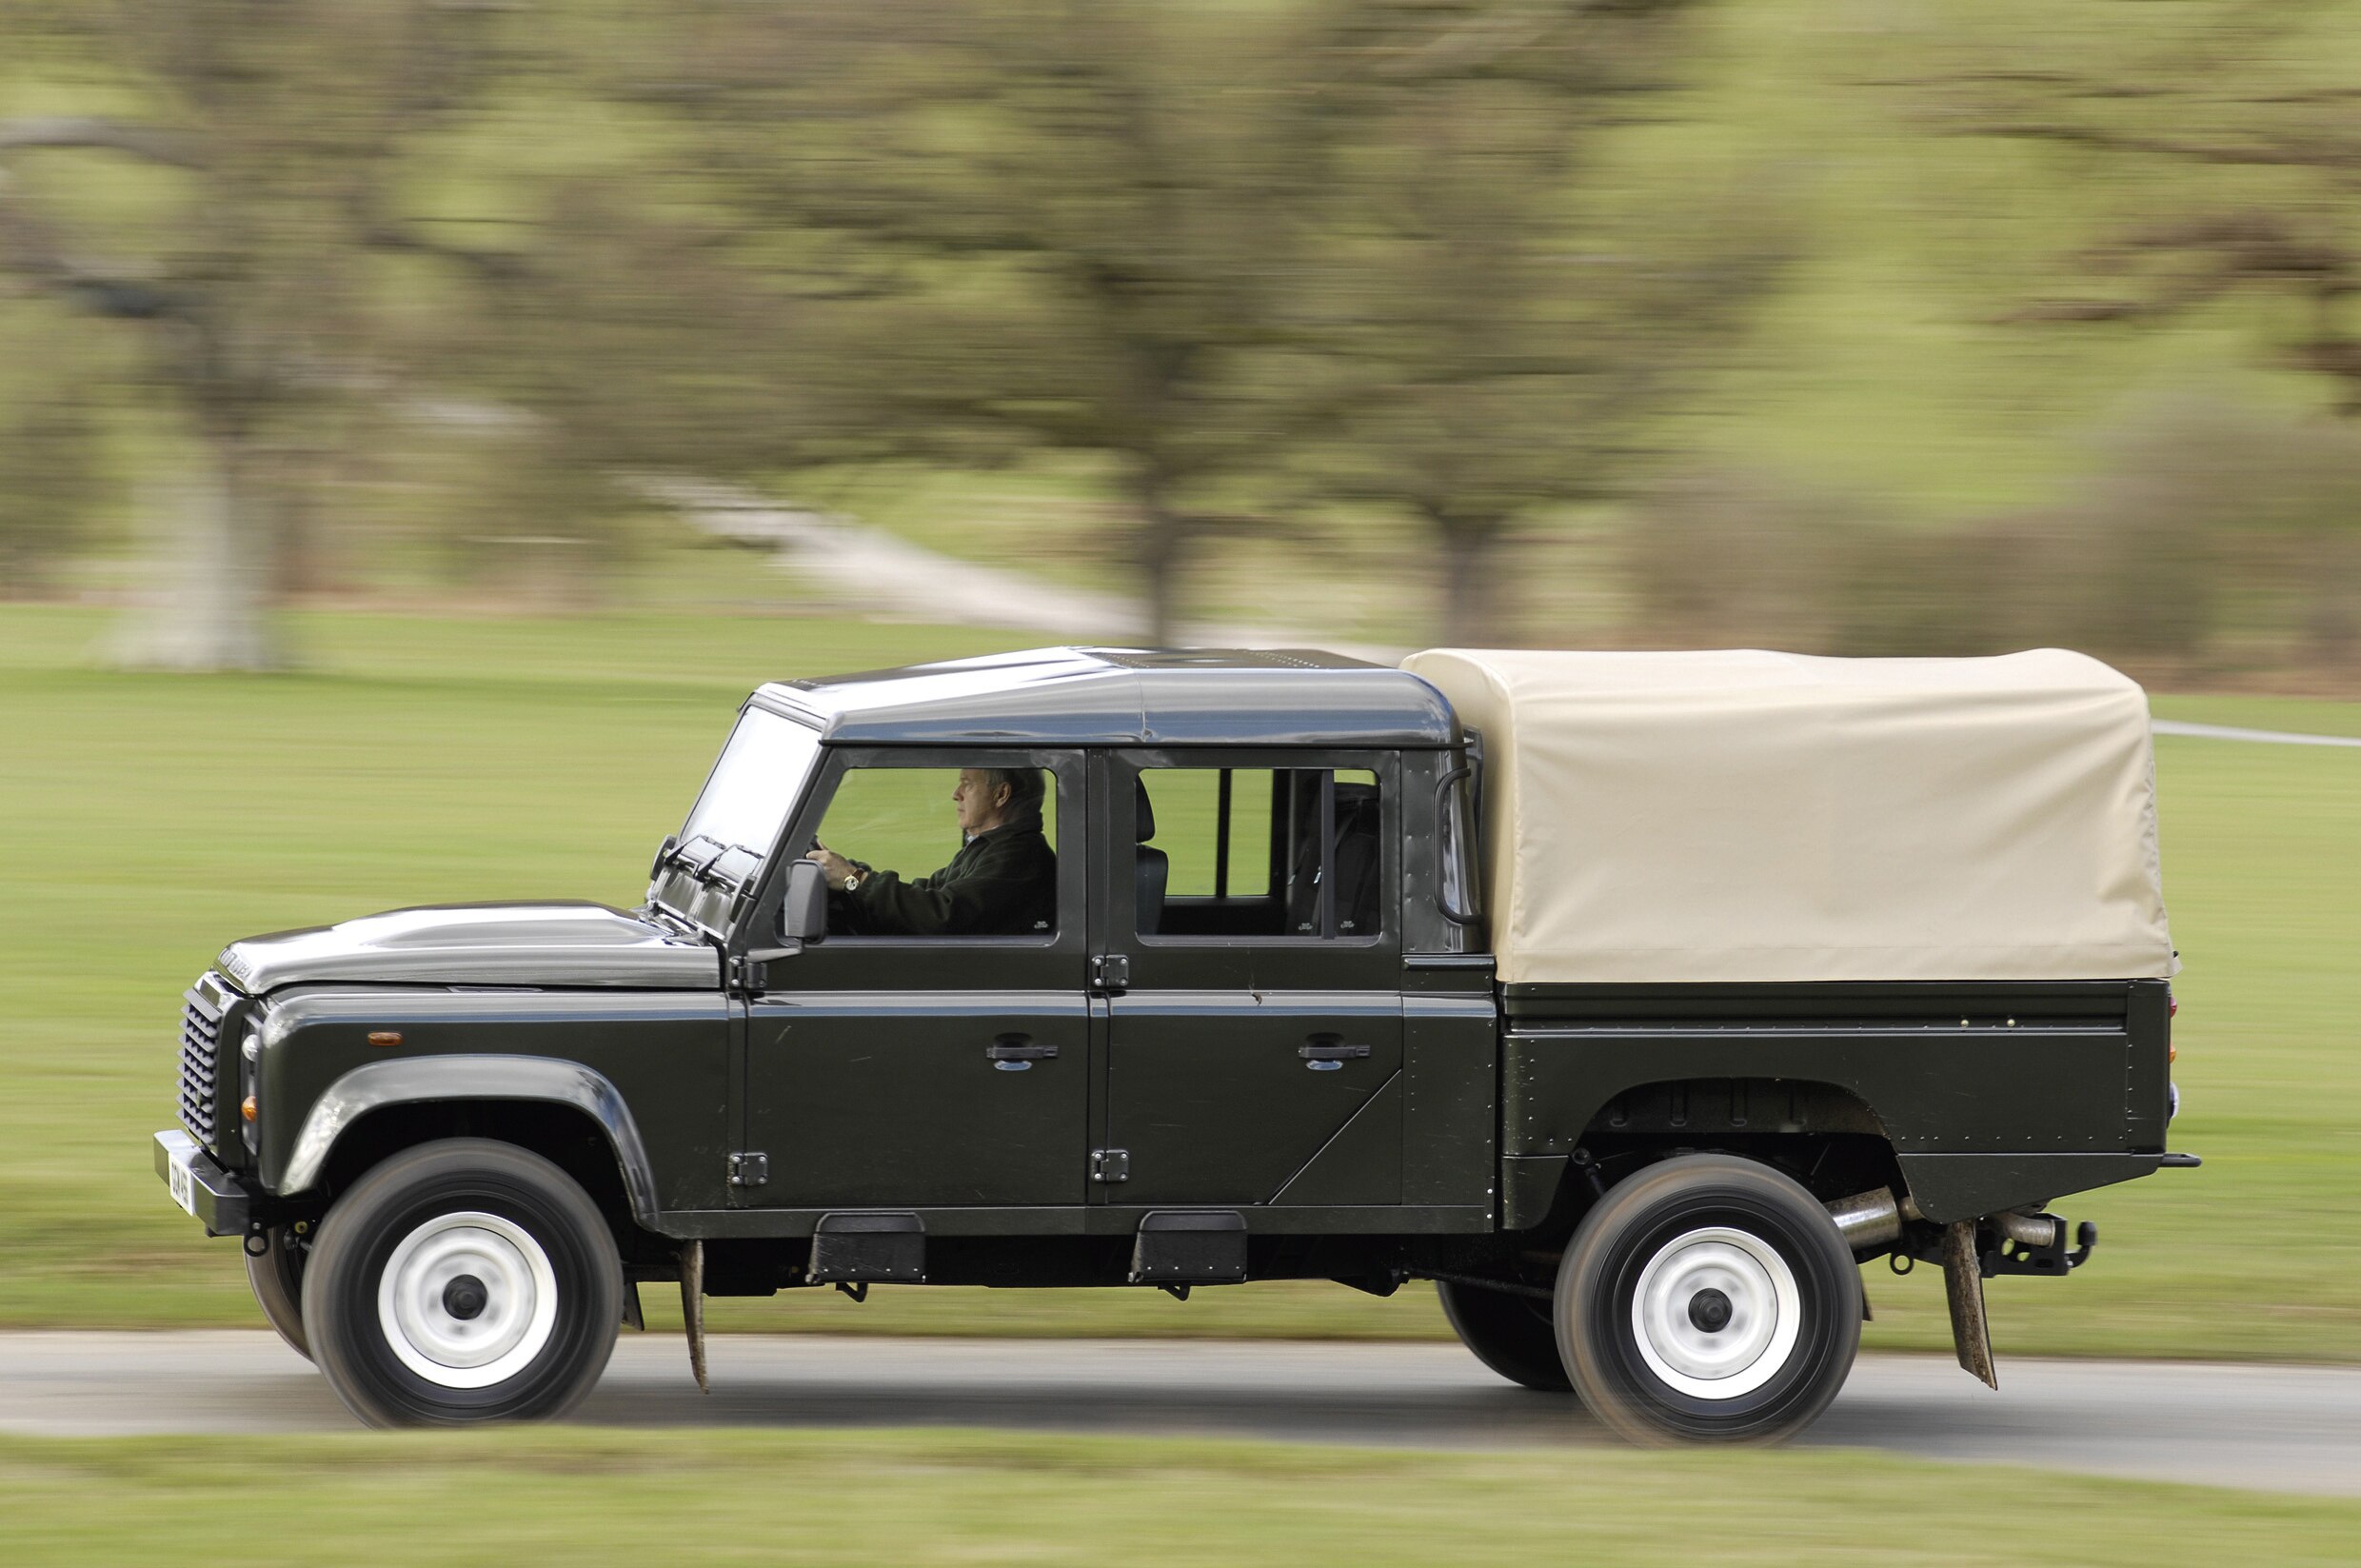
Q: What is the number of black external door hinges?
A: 4